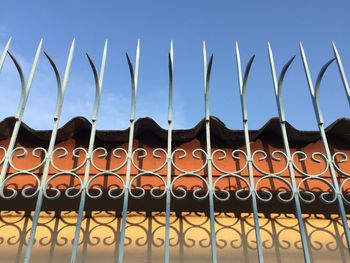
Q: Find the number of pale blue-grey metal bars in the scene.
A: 11